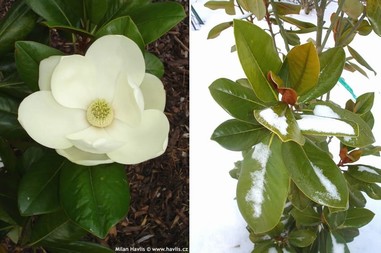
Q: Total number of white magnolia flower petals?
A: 9